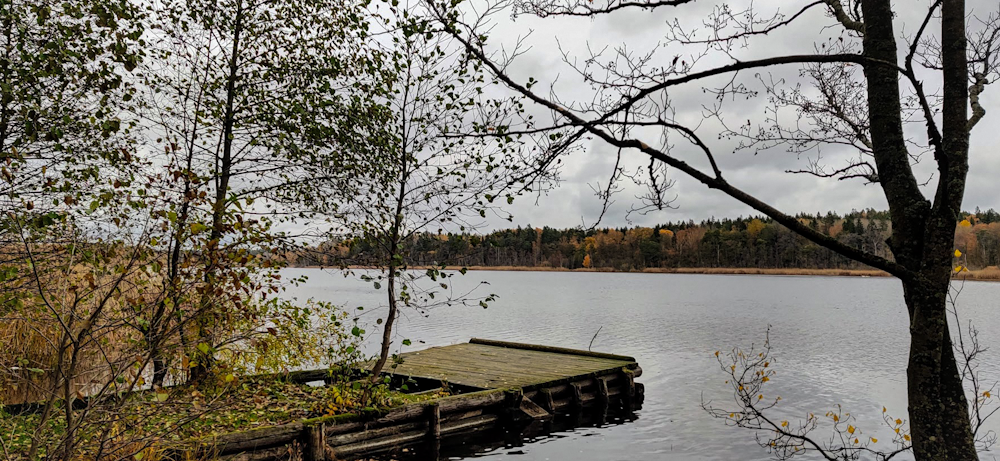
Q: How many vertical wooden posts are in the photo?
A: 7